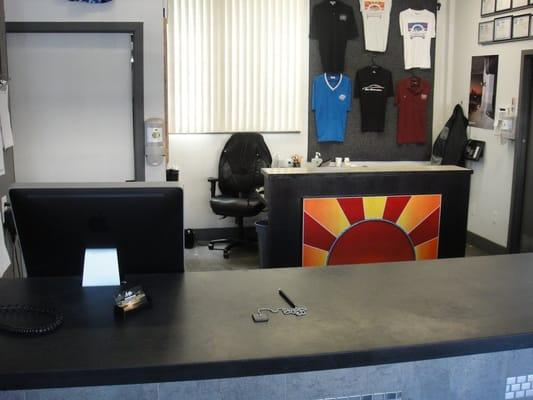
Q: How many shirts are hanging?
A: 6